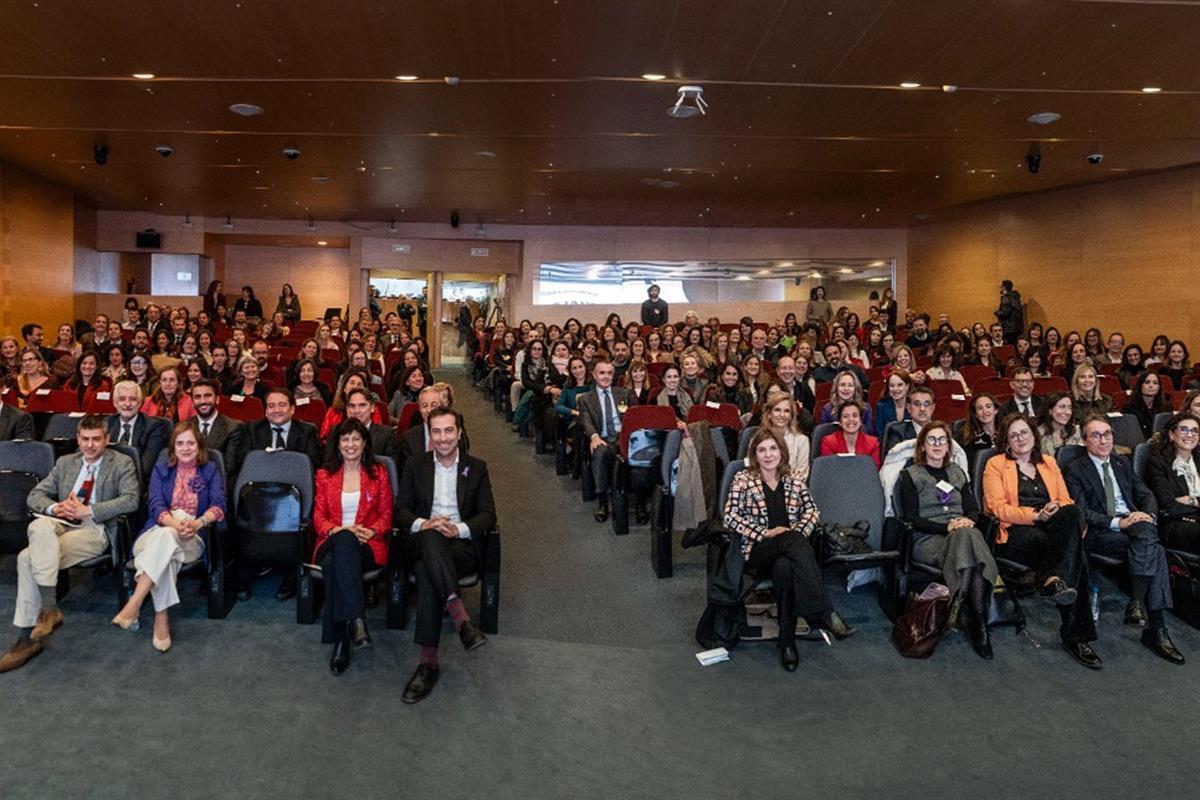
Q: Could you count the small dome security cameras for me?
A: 3